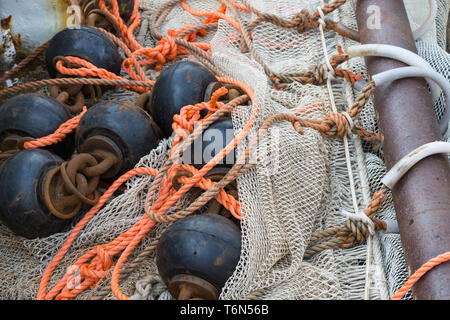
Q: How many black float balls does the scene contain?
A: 8